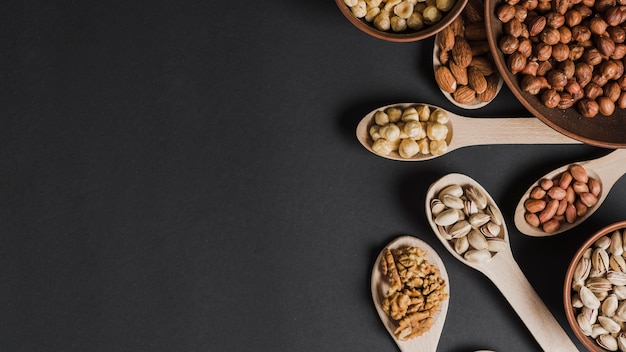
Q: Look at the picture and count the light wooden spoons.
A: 5